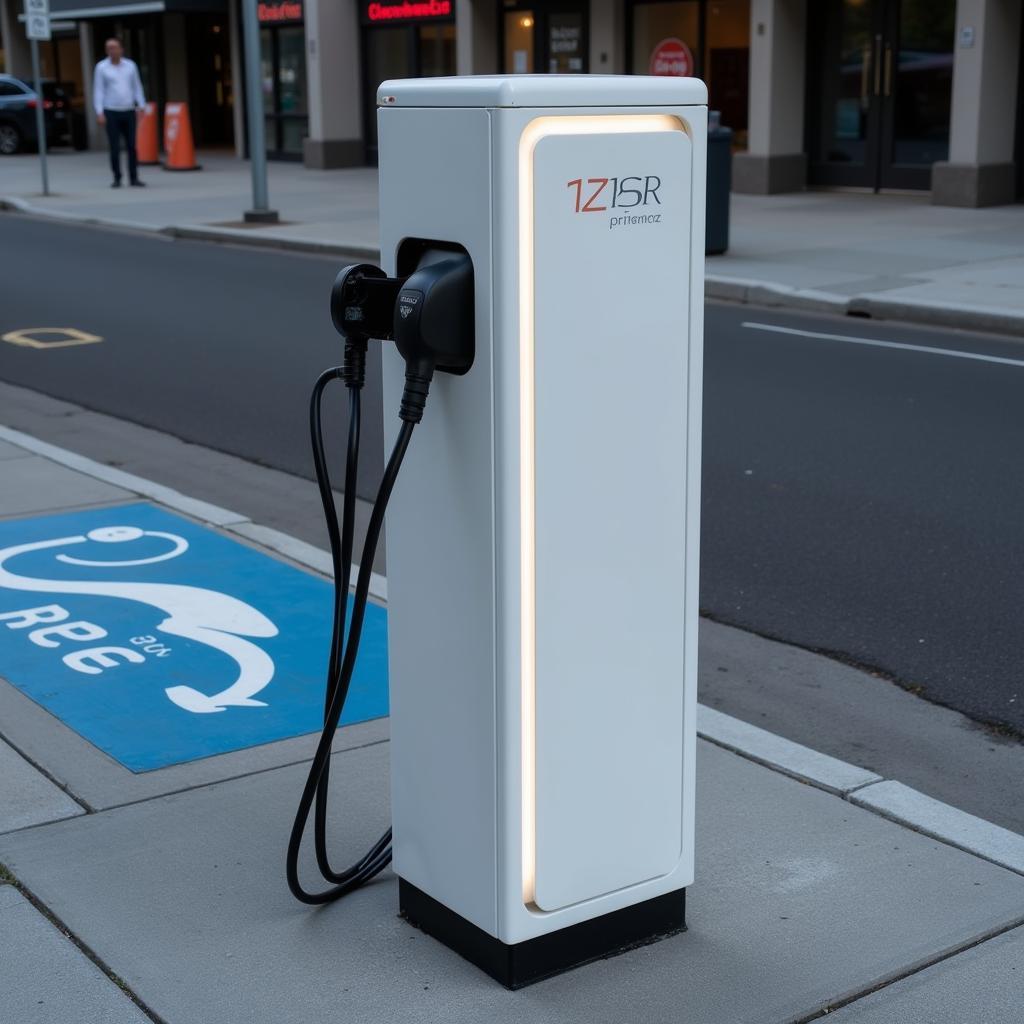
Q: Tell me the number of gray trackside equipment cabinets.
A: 0